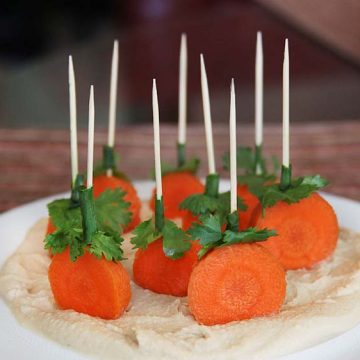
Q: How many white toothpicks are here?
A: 9